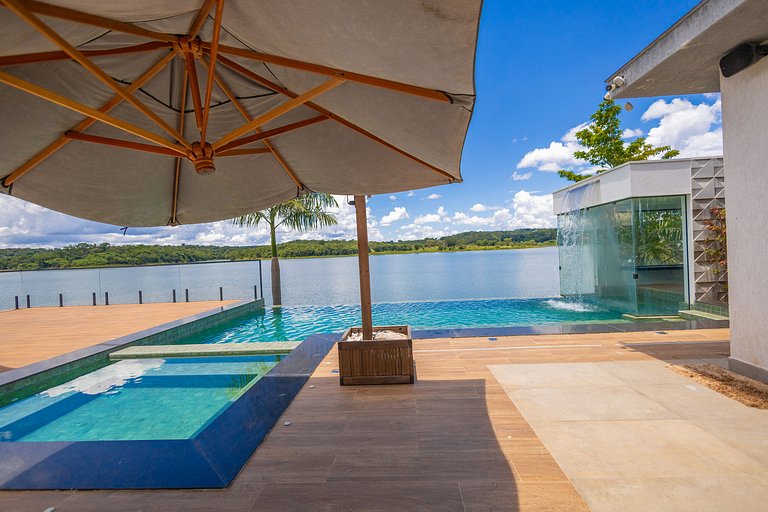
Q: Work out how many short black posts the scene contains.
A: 10